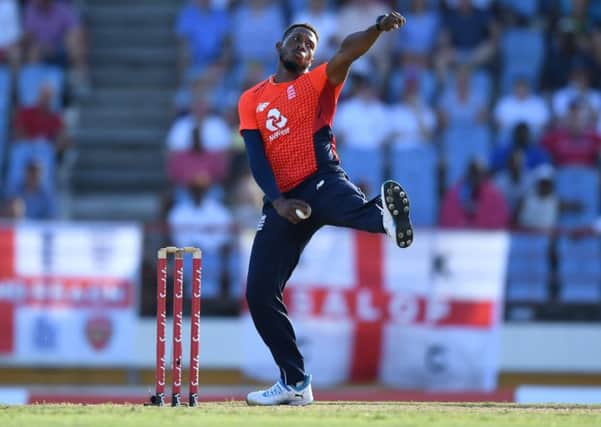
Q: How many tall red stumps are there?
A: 3